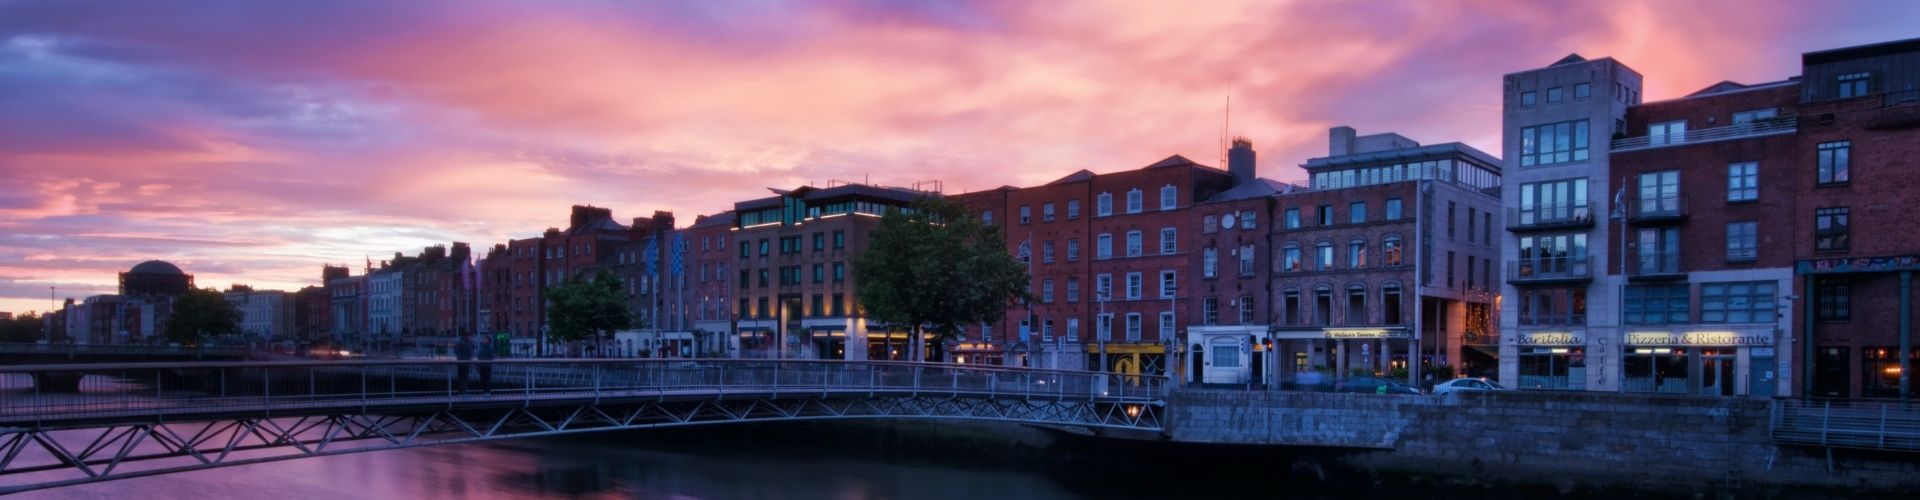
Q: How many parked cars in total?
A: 2